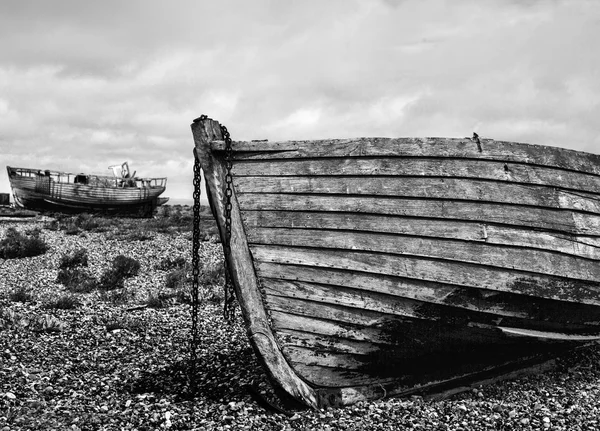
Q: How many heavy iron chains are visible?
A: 2